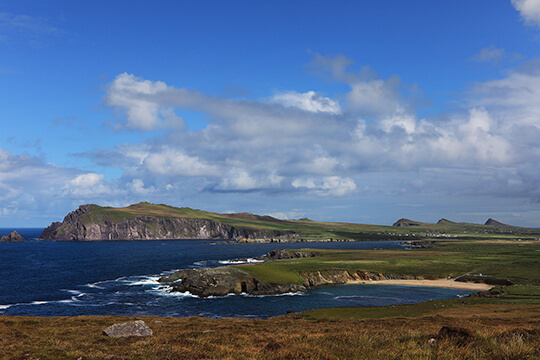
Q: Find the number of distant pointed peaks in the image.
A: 3